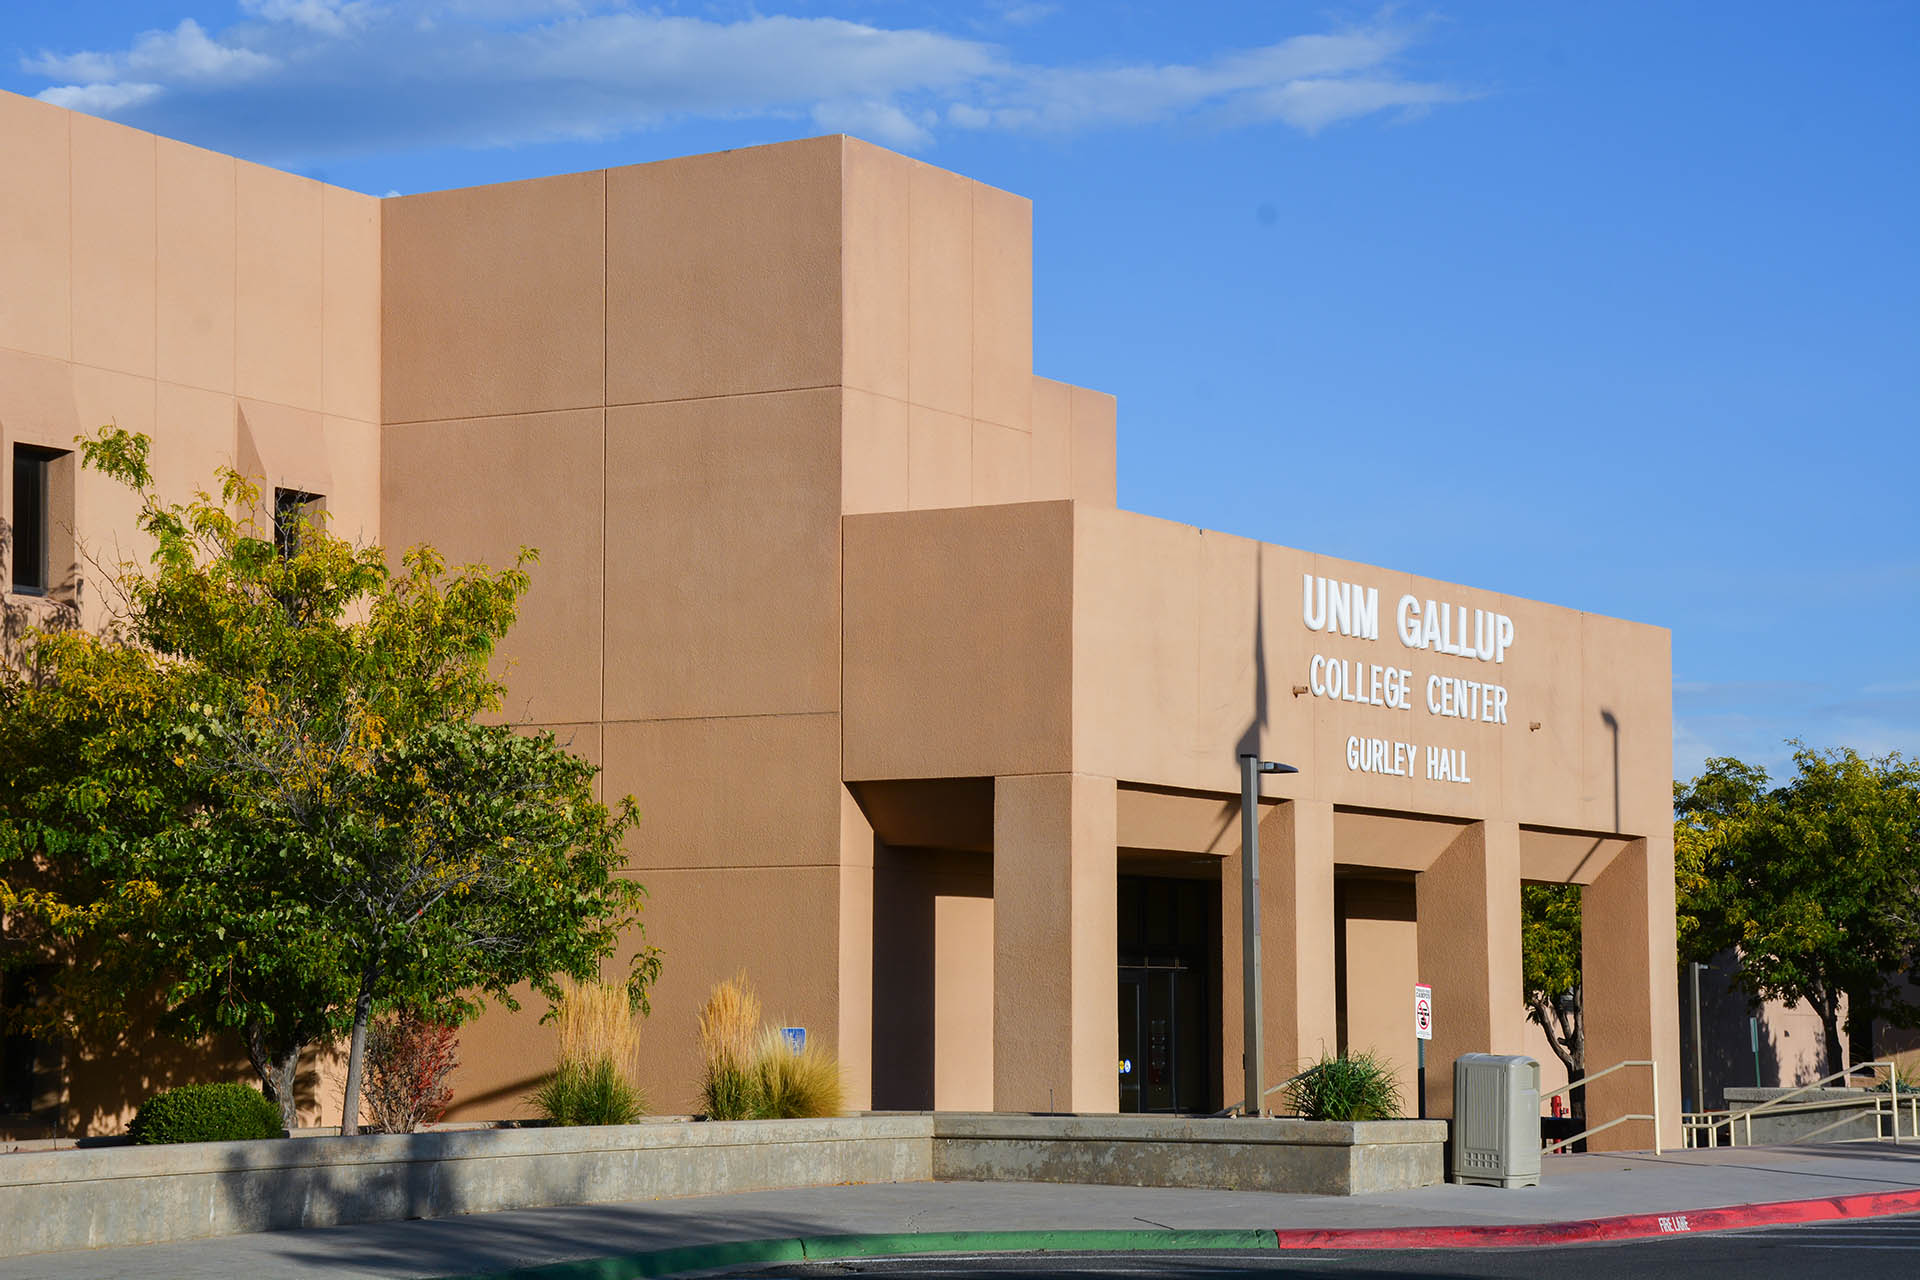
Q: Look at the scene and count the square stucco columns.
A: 4